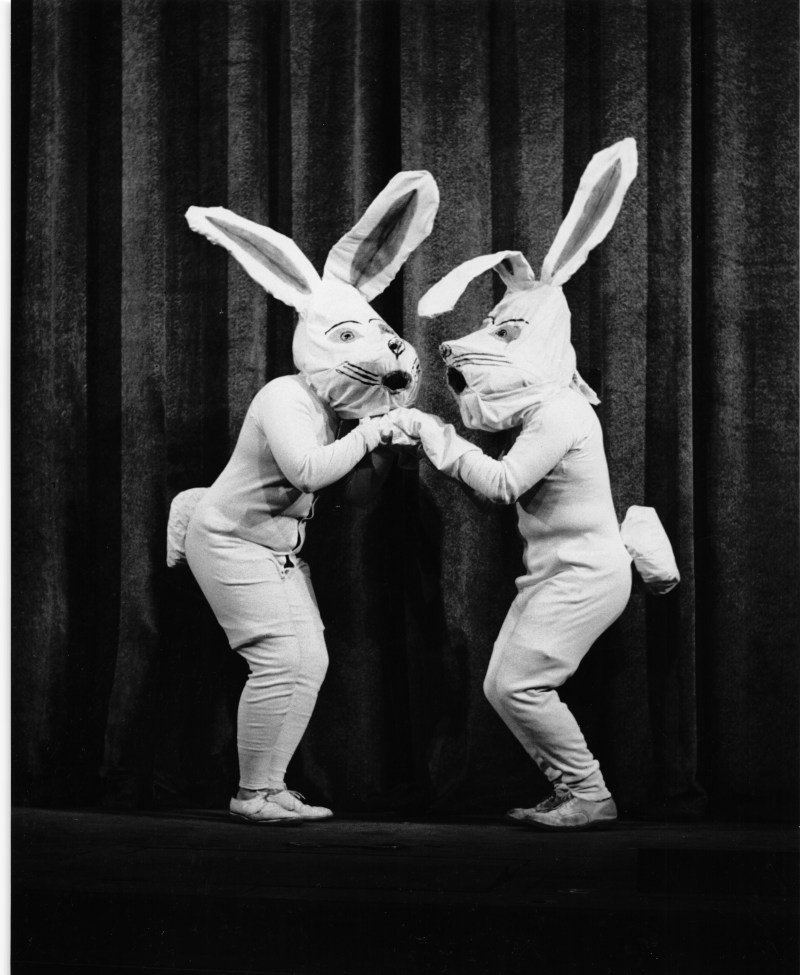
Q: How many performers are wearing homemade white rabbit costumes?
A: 2